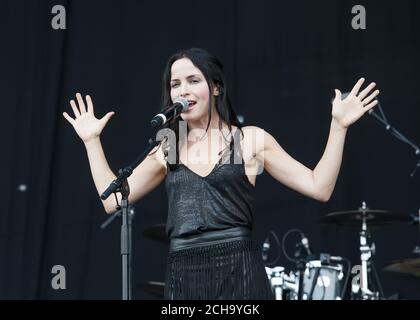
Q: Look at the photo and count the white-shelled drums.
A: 1